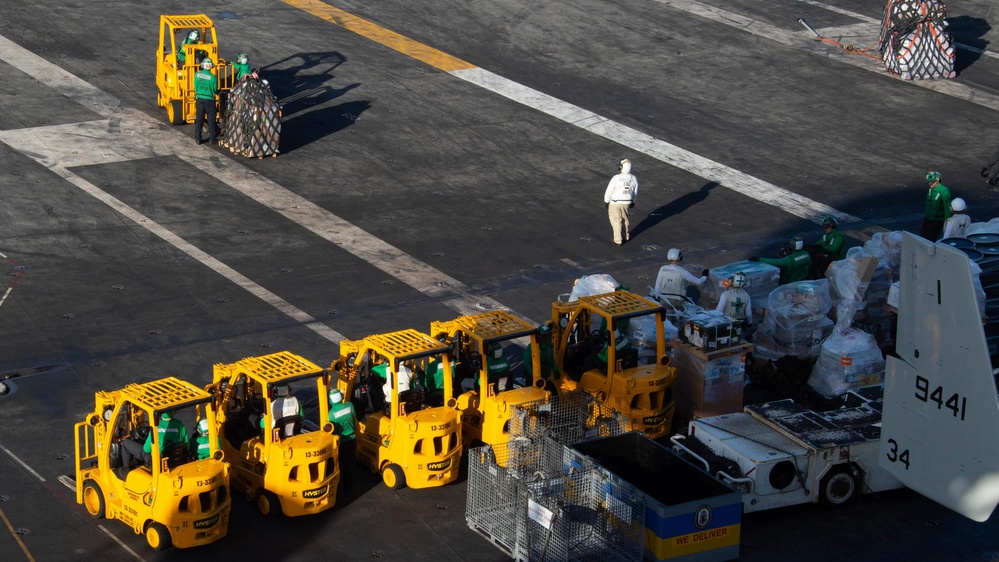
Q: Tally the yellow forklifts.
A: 6